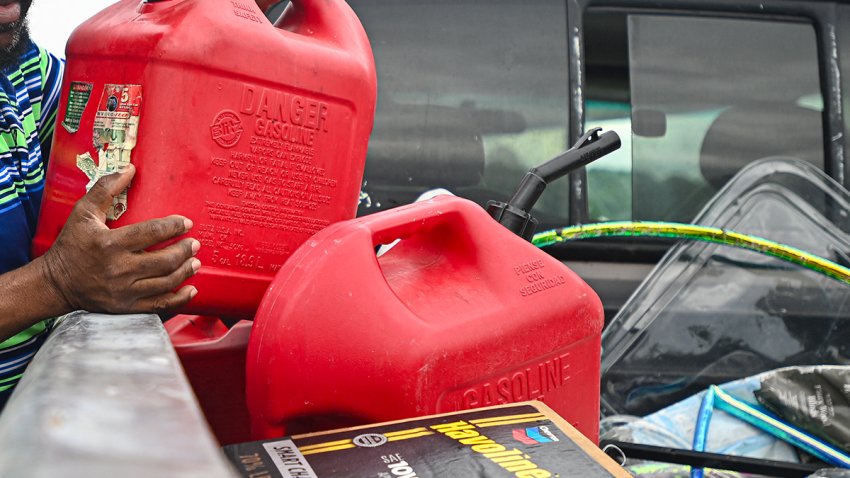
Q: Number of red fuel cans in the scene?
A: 3